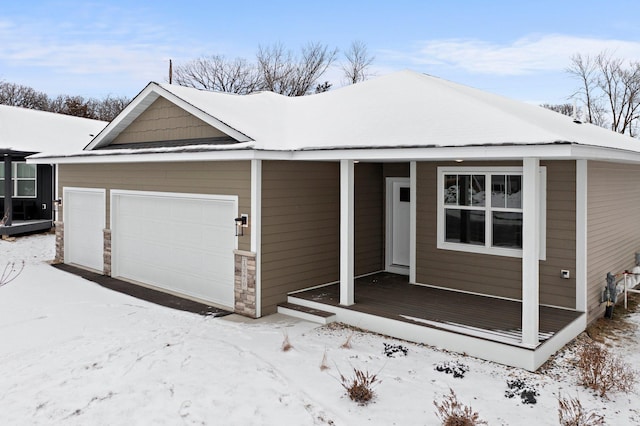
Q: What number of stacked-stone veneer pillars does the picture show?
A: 3